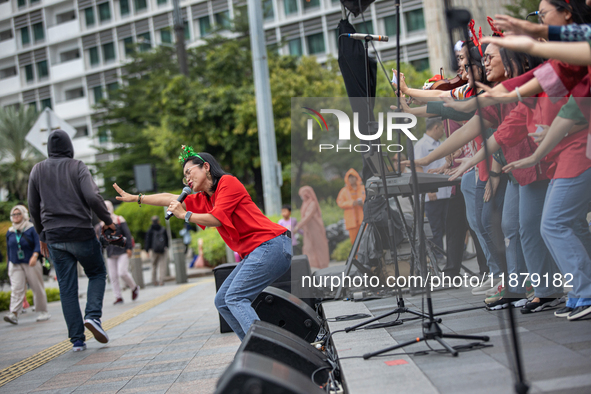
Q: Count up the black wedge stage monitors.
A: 3